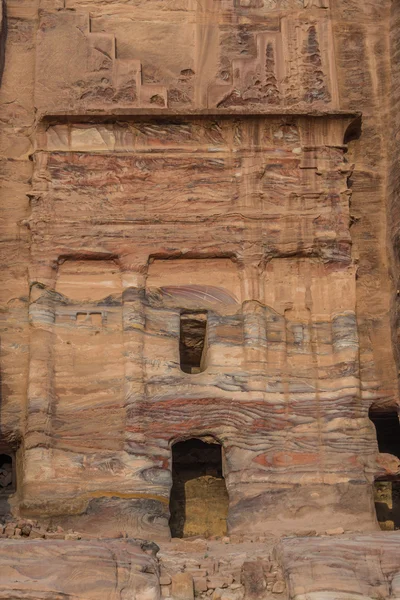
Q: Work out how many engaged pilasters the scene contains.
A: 4